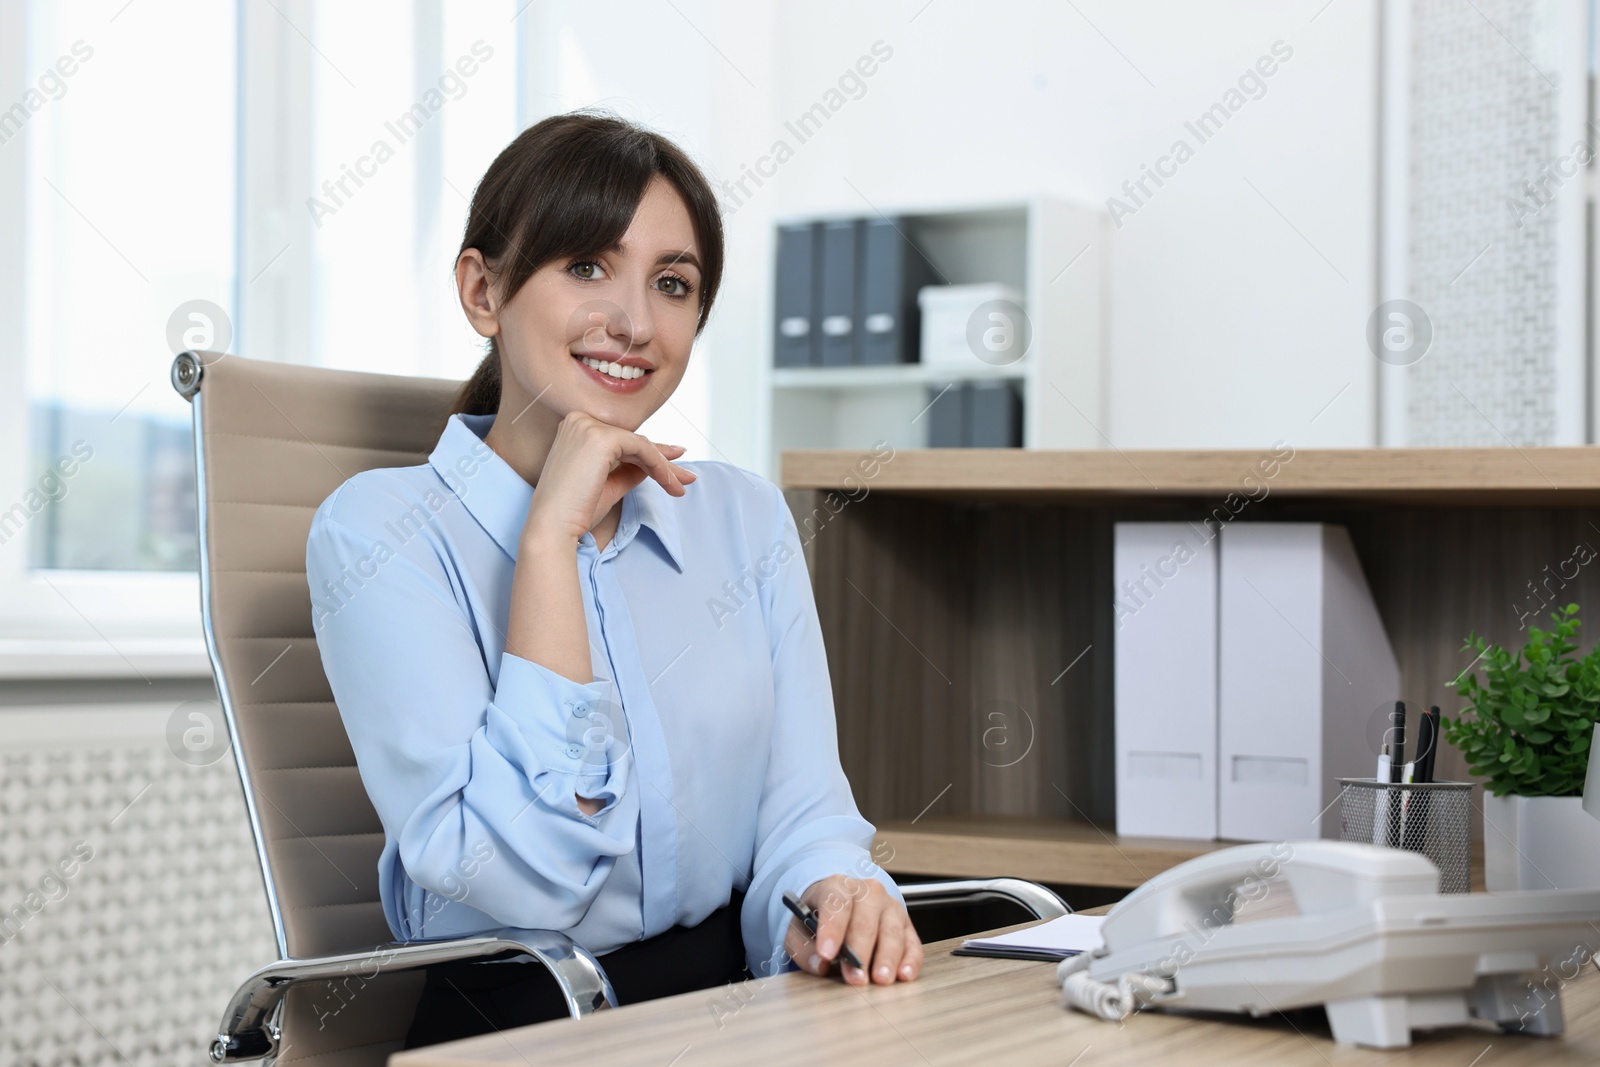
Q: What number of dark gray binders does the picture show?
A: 5